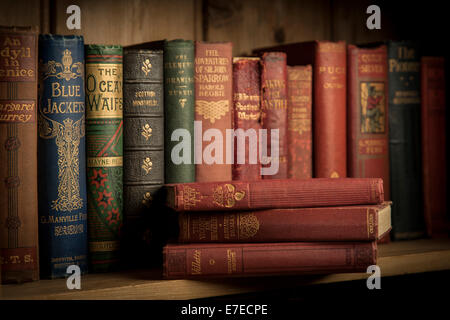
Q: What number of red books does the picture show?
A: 10